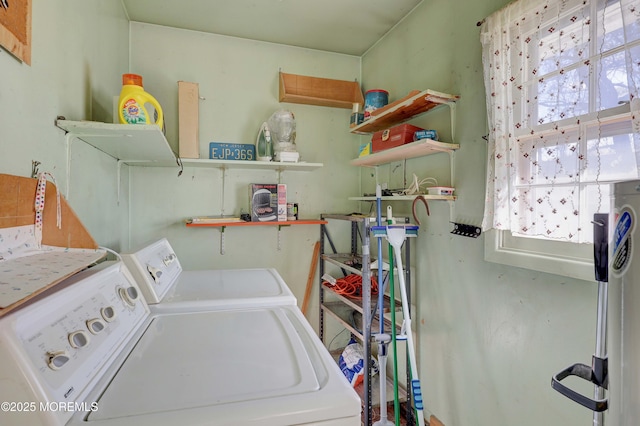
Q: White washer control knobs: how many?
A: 5